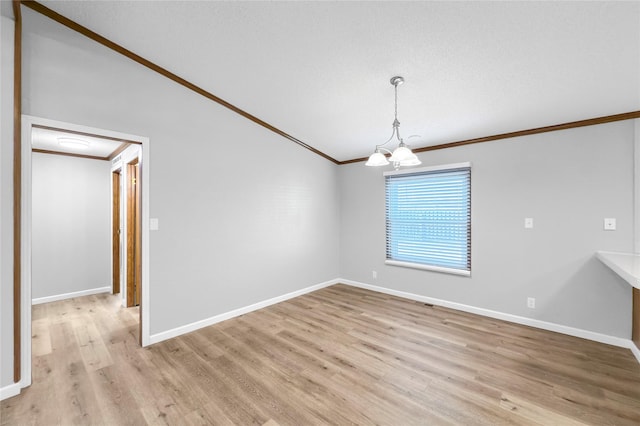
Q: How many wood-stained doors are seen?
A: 2